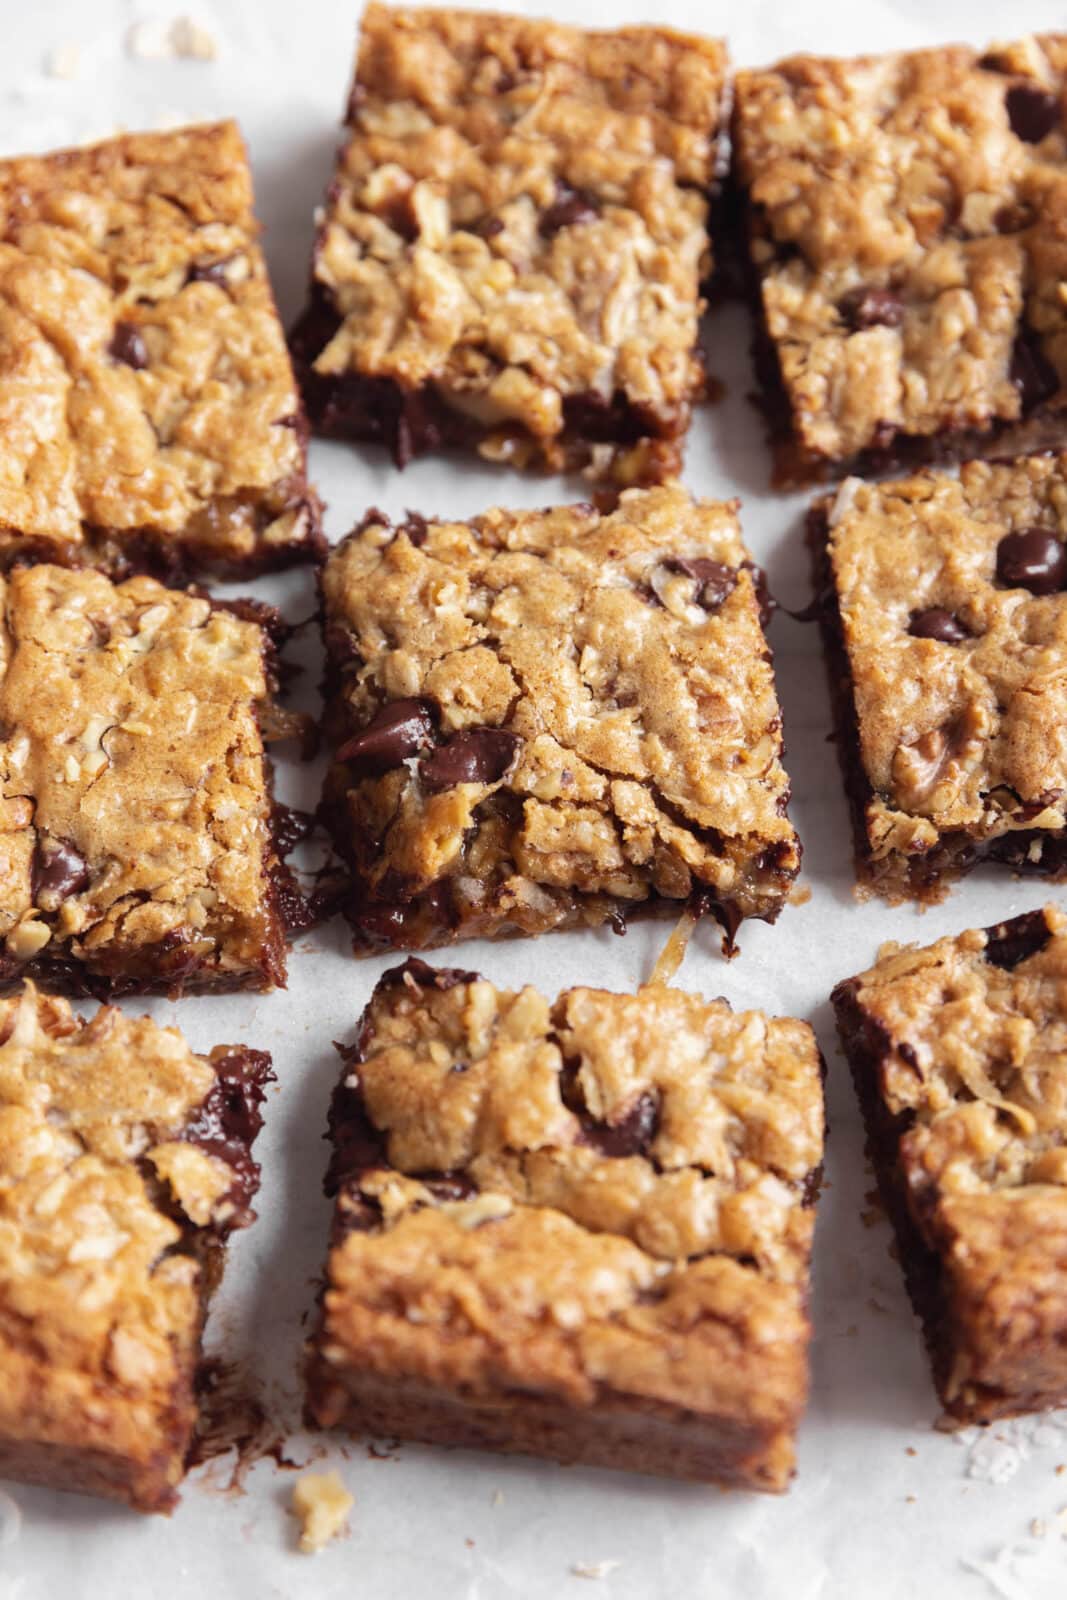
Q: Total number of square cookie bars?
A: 9